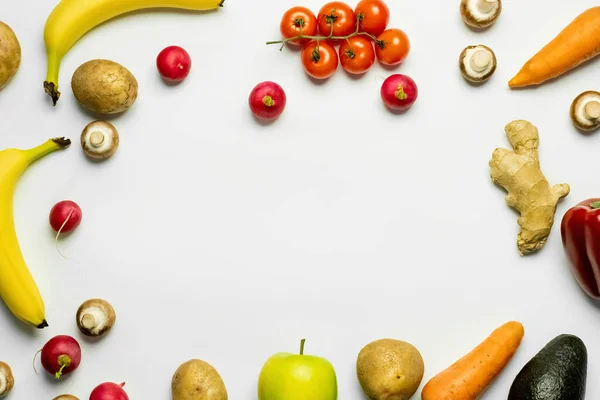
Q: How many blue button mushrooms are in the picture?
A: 0